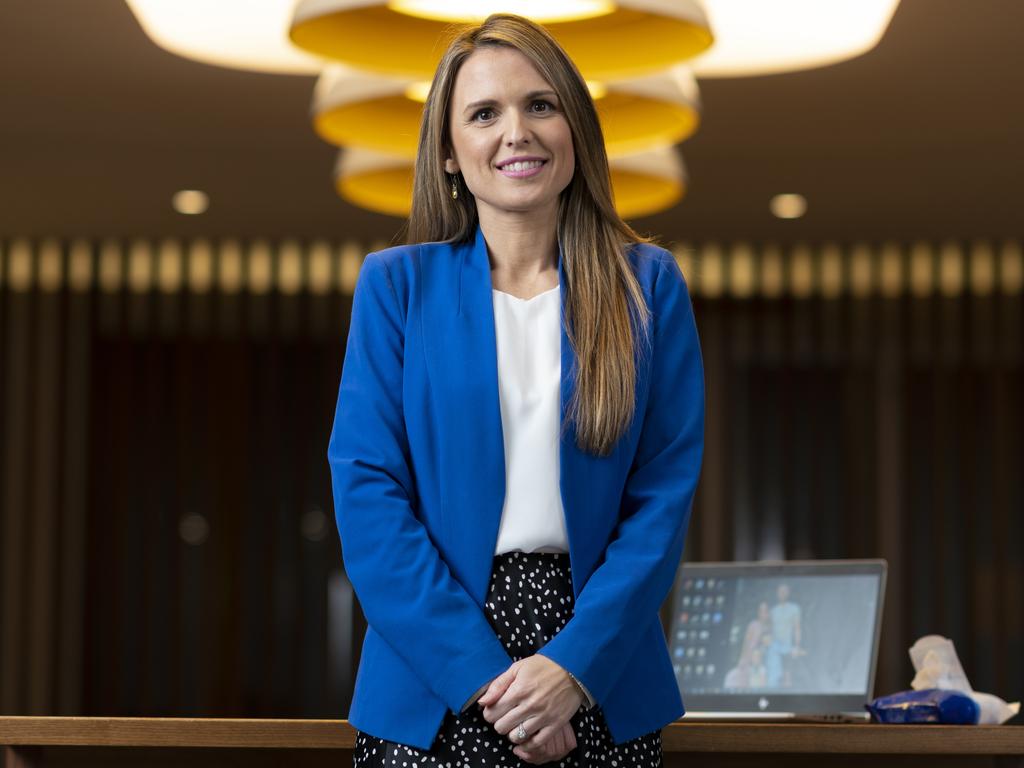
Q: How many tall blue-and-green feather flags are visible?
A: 0